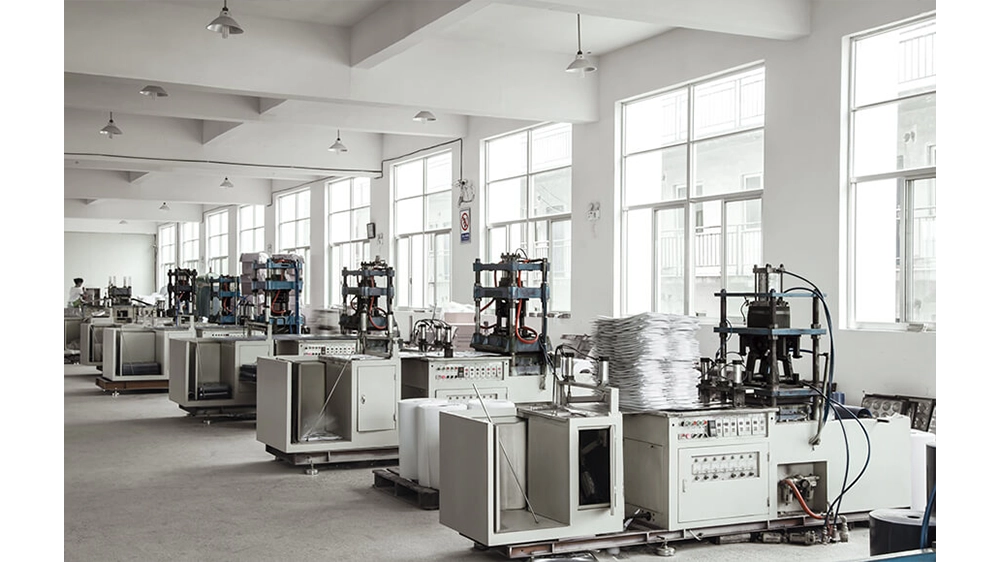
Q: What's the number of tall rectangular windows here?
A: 10